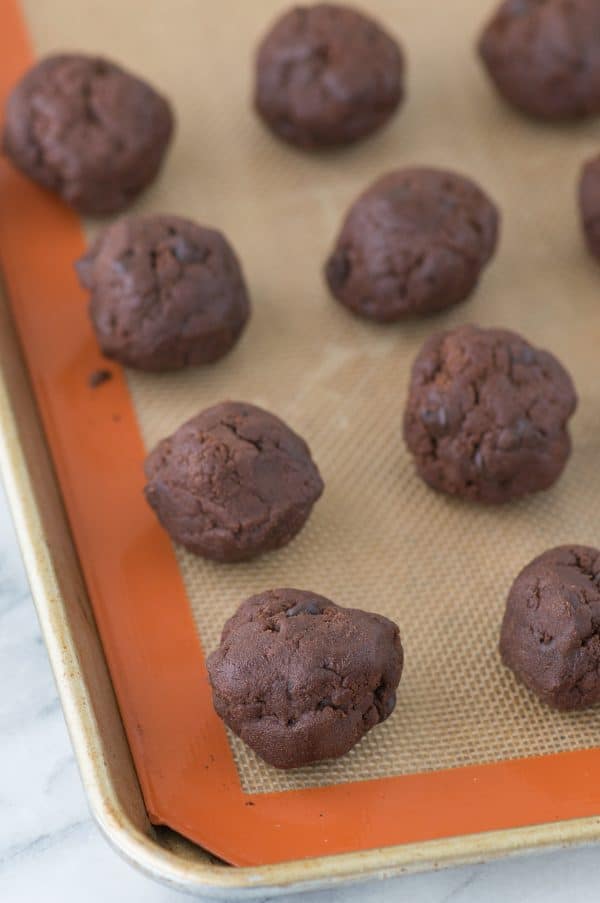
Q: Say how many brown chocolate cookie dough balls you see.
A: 10